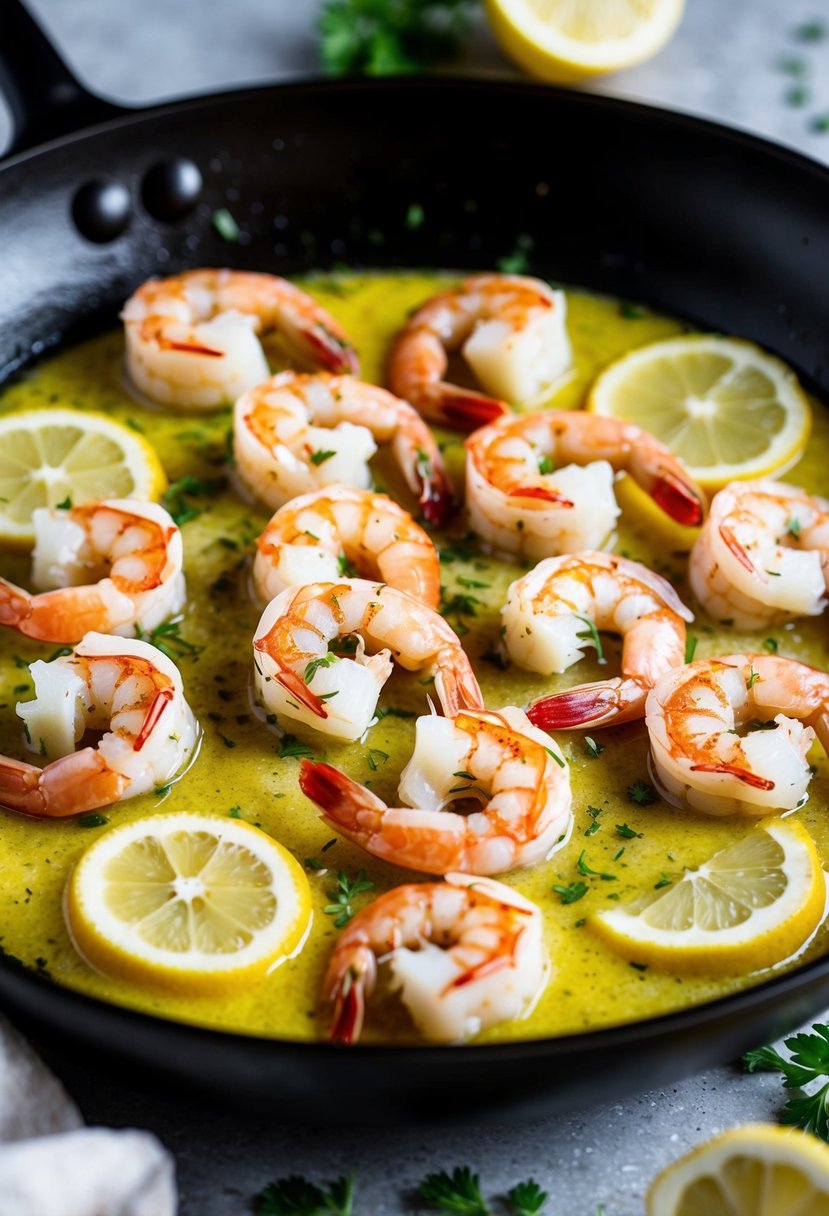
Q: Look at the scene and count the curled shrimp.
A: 13